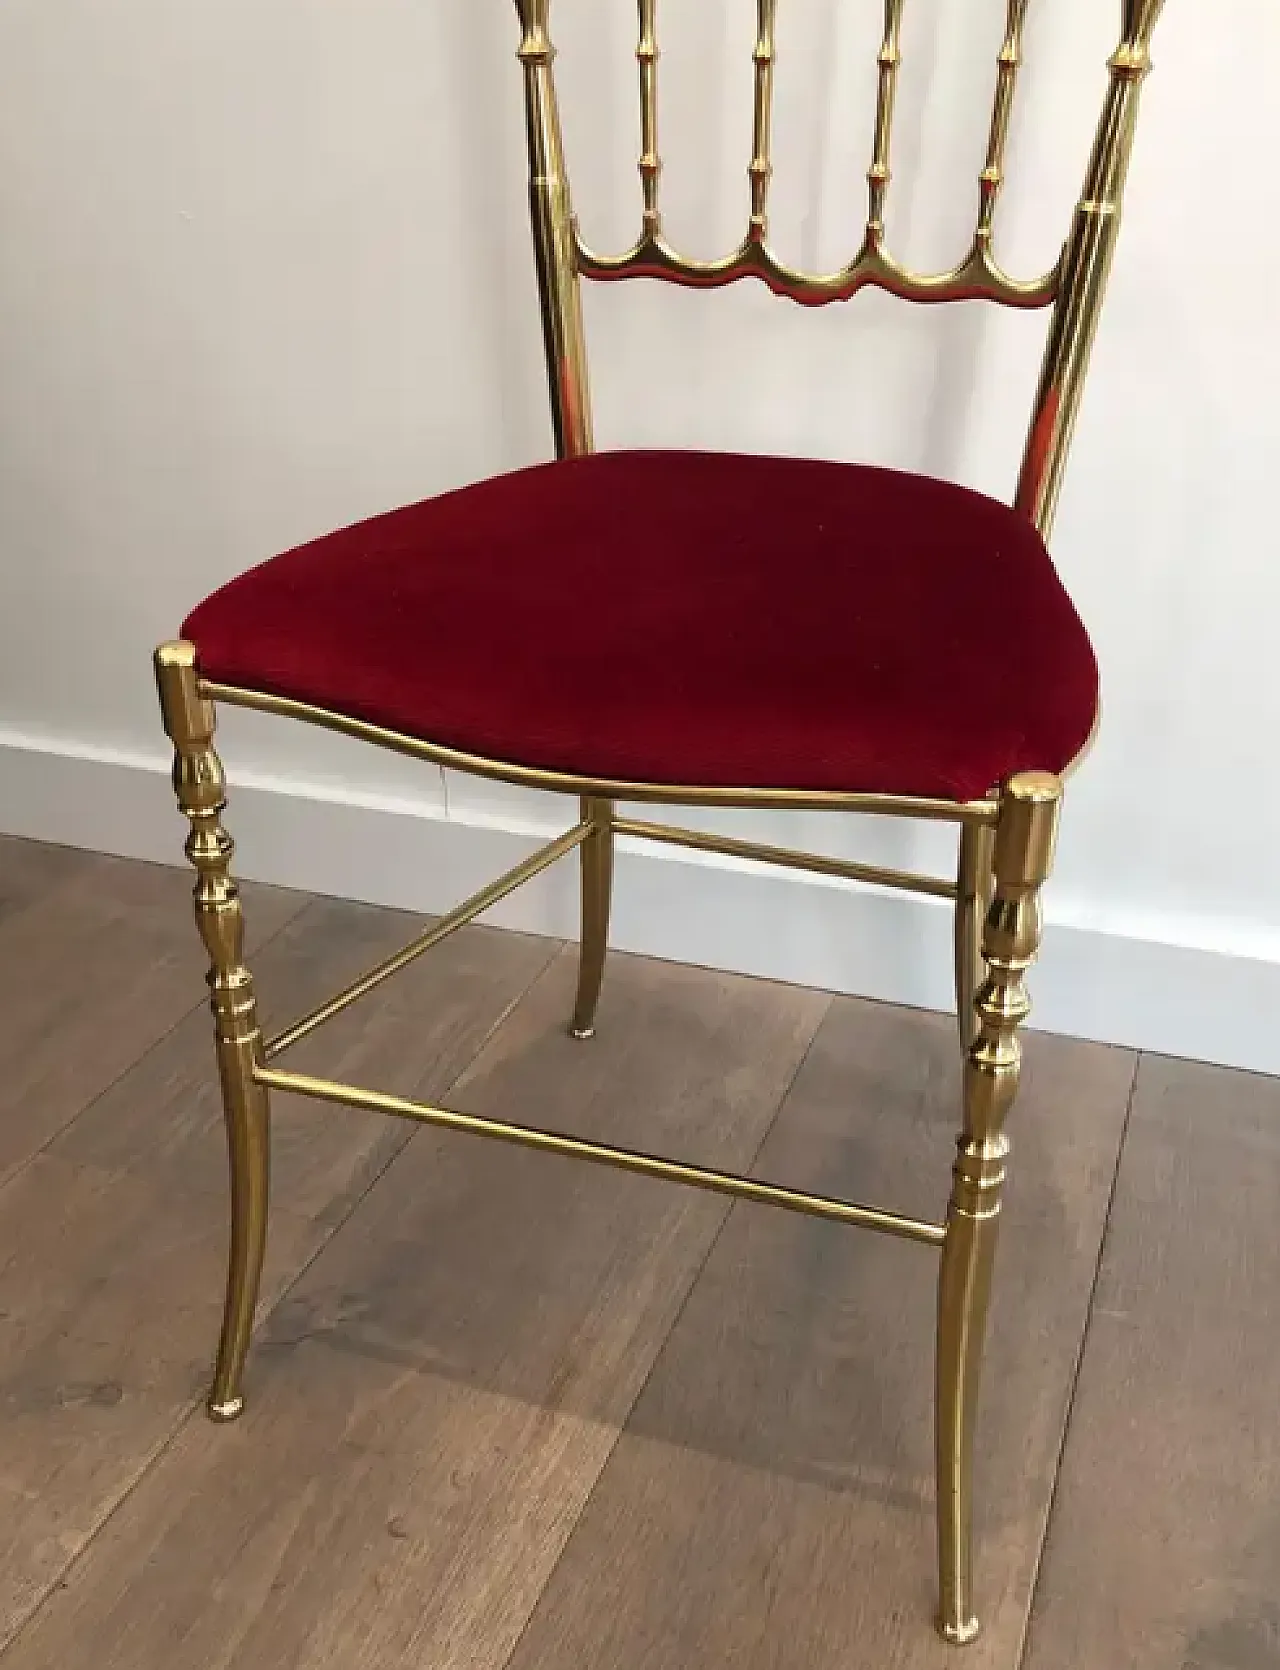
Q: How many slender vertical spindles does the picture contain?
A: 4